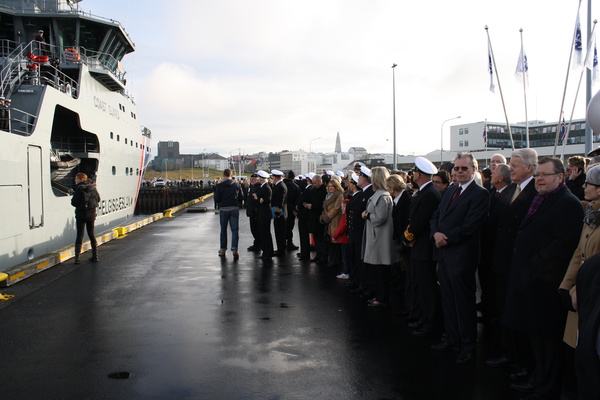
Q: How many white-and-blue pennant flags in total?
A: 4